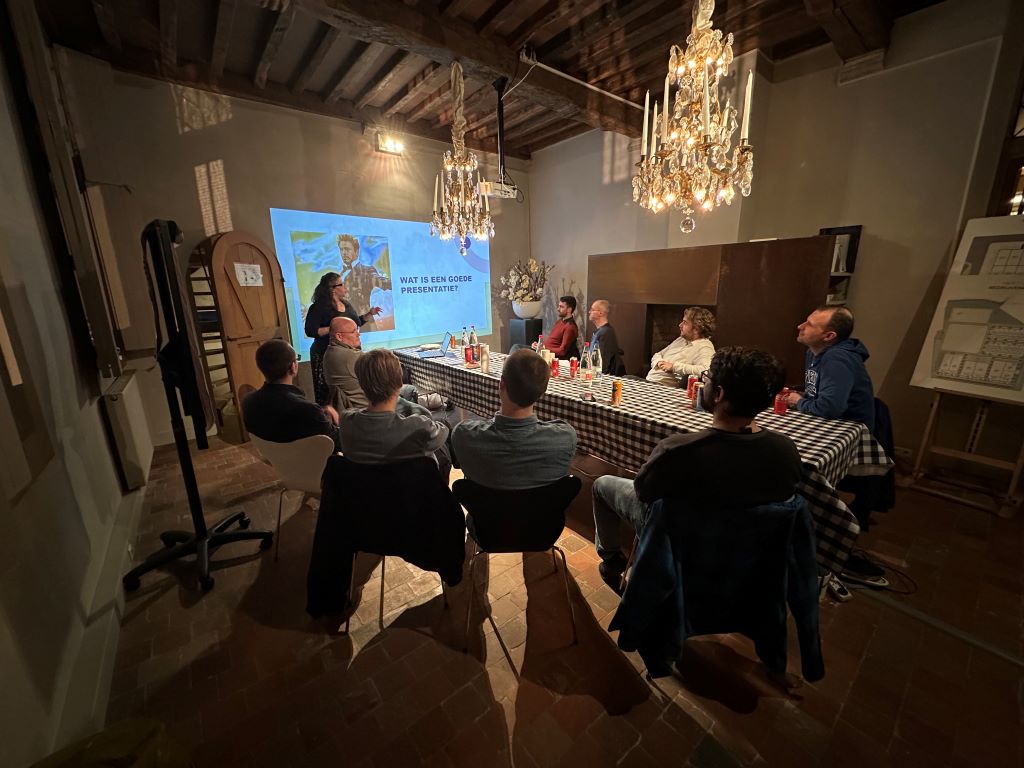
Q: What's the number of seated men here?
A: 9